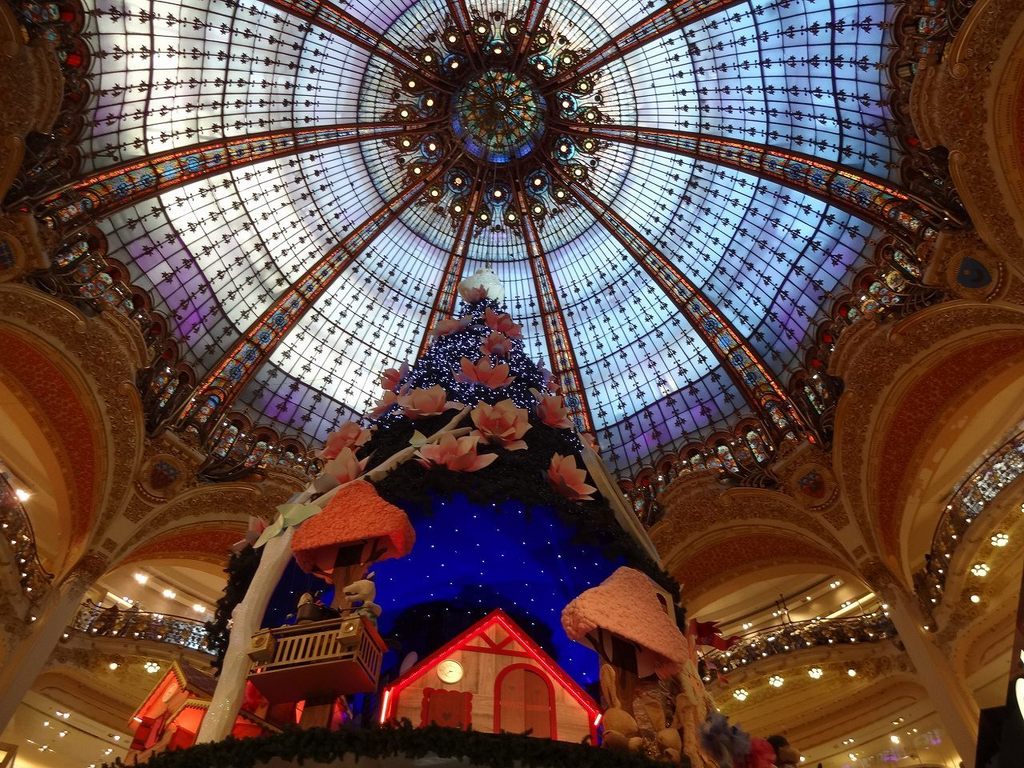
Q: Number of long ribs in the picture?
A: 10